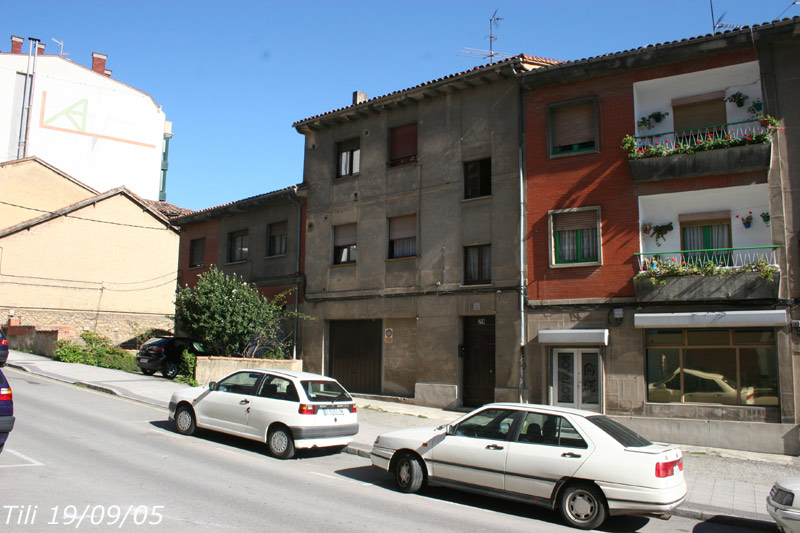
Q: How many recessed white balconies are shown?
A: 2